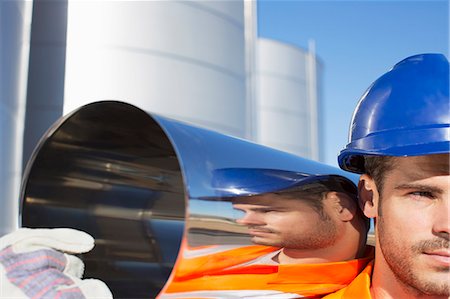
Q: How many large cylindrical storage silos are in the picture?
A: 3